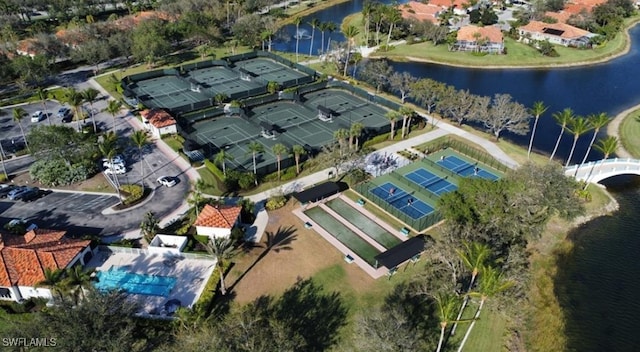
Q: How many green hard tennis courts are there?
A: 6